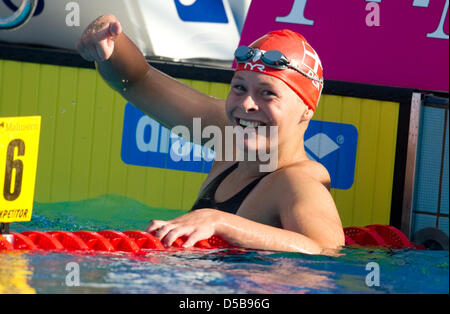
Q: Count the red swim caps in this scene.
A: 1